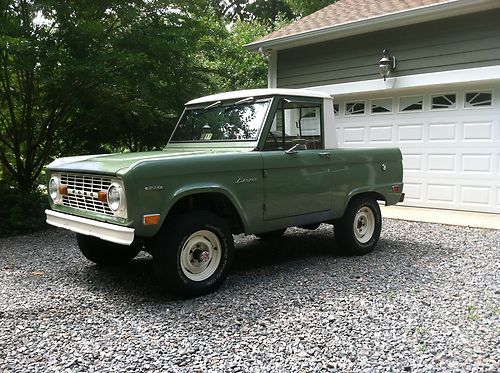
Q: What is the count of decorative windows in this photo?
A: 6